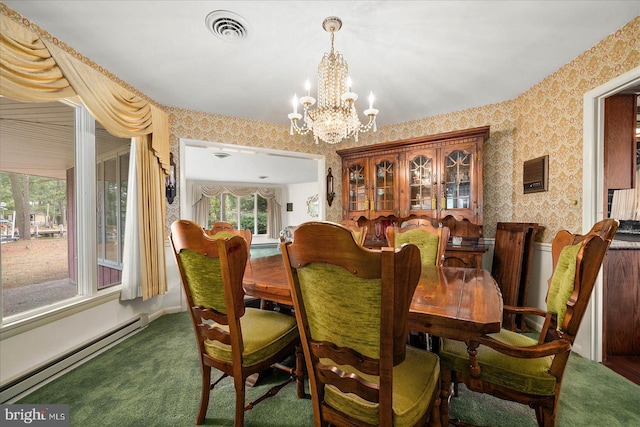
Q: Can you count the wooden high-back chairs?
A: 6